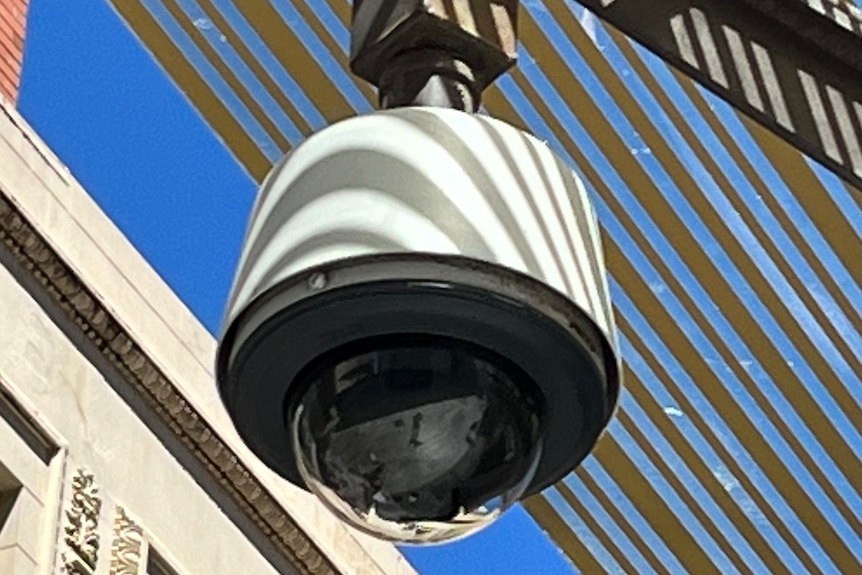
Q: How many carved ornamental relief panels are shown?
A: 2